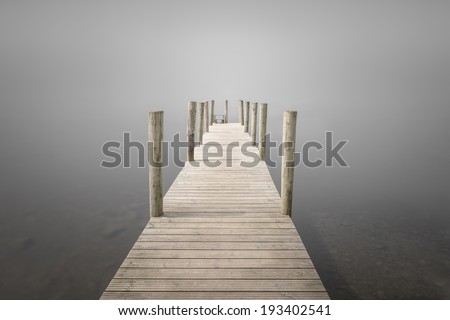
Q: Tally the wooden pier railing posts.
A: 11